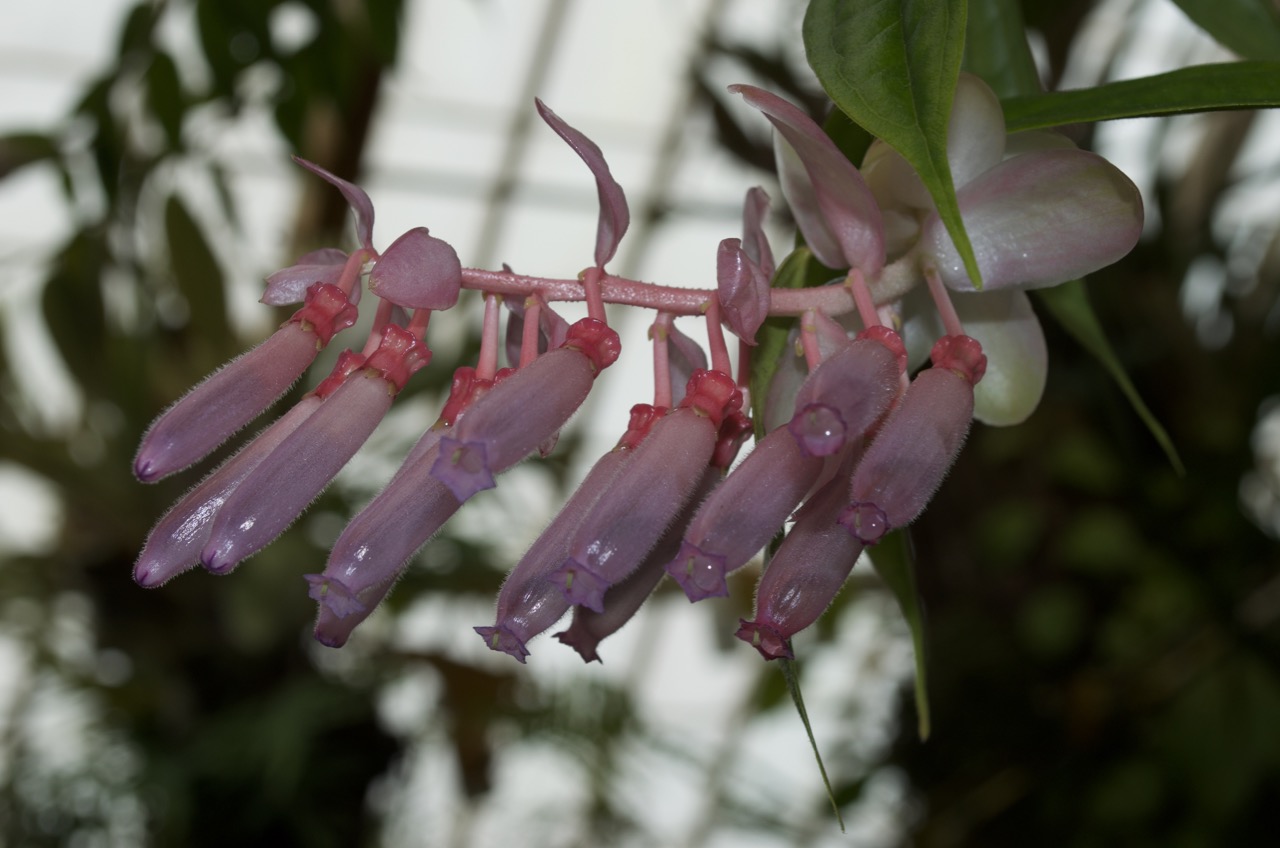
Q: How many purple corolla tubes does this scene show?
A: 13